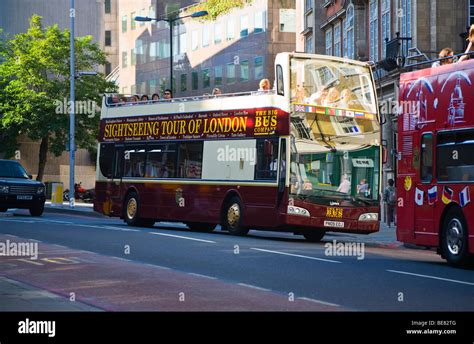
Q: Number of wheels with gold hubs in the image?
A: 2